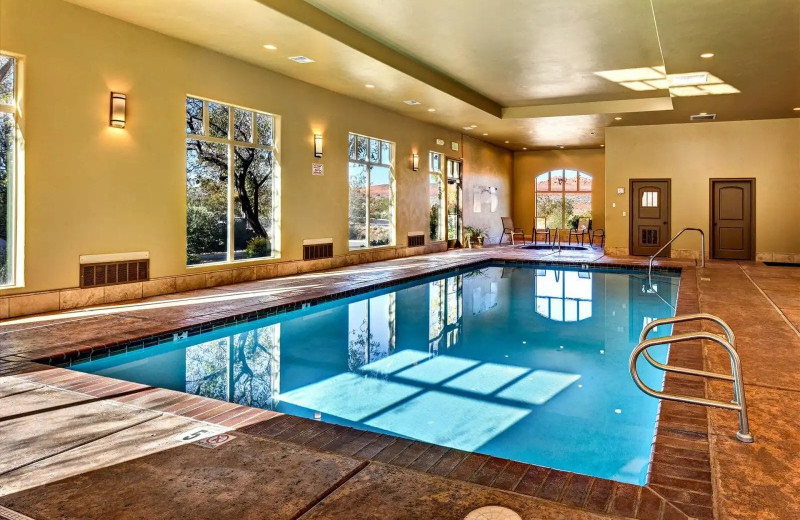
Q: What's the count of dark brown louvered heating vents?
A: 3